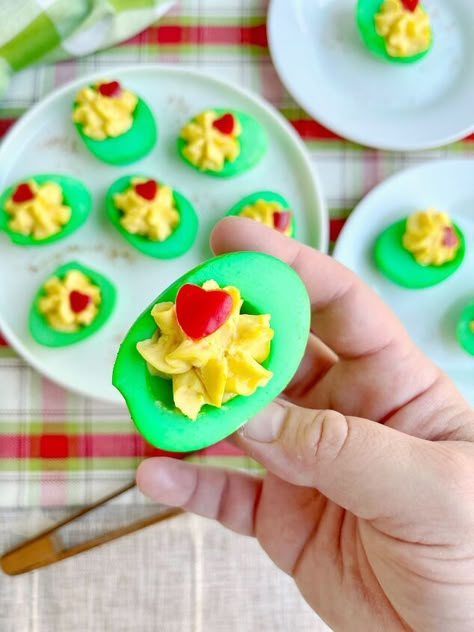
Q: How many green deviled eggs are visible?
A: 10